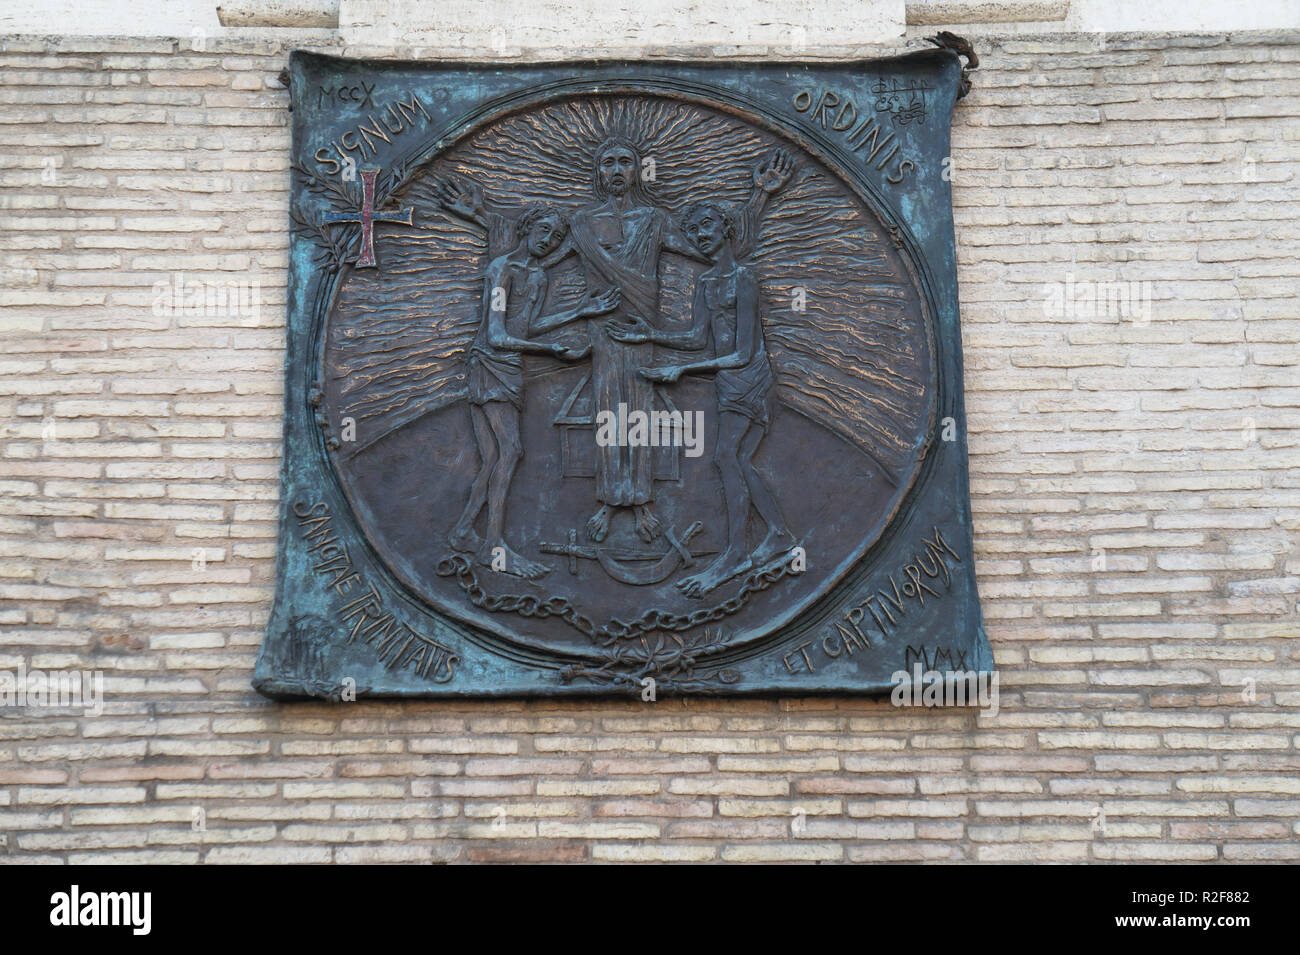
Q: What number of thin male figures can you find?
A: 2